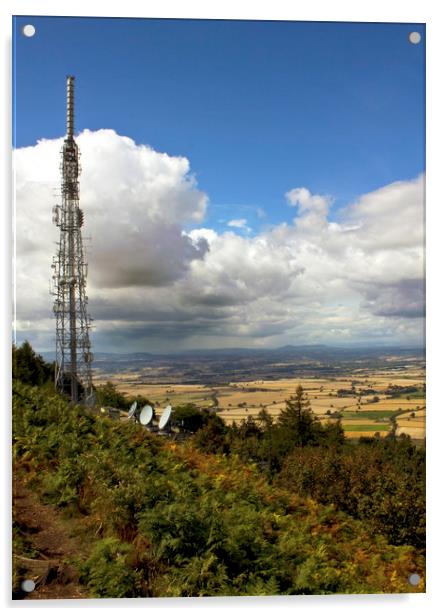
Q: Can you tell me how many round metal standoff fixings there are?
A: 4